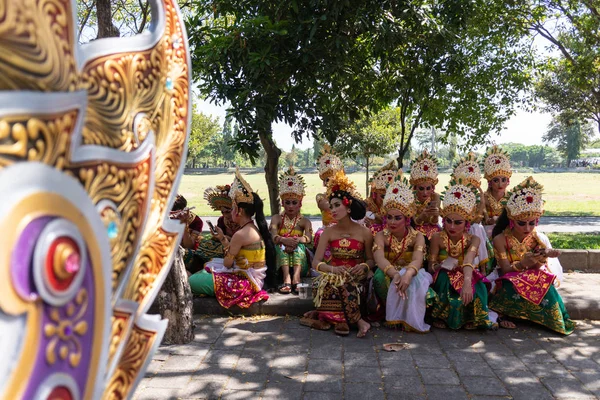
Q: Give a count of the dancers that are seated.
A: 13